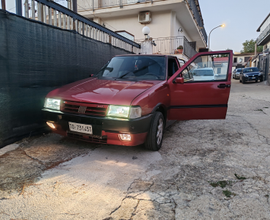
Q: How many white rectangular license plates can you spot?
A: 1